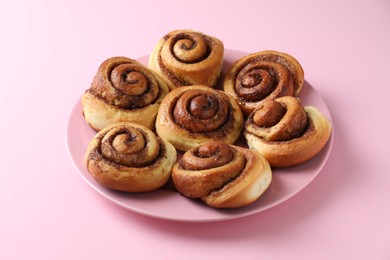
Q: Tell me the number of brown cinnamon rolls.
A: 7